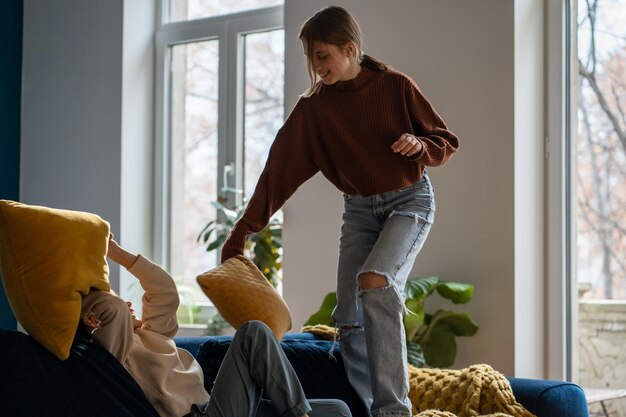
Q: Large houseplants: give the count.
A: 2